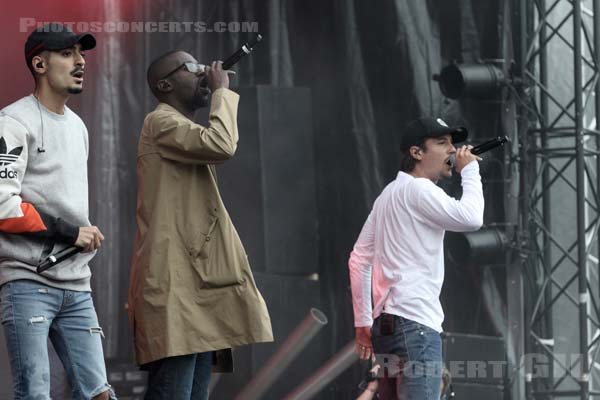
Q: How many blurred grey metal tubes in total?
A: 2